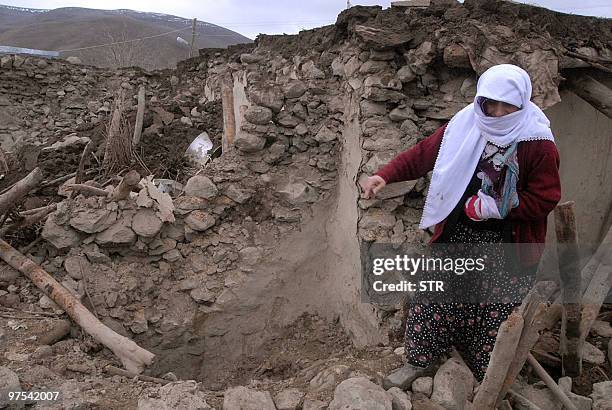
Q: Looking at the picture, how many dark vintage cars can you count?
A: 0